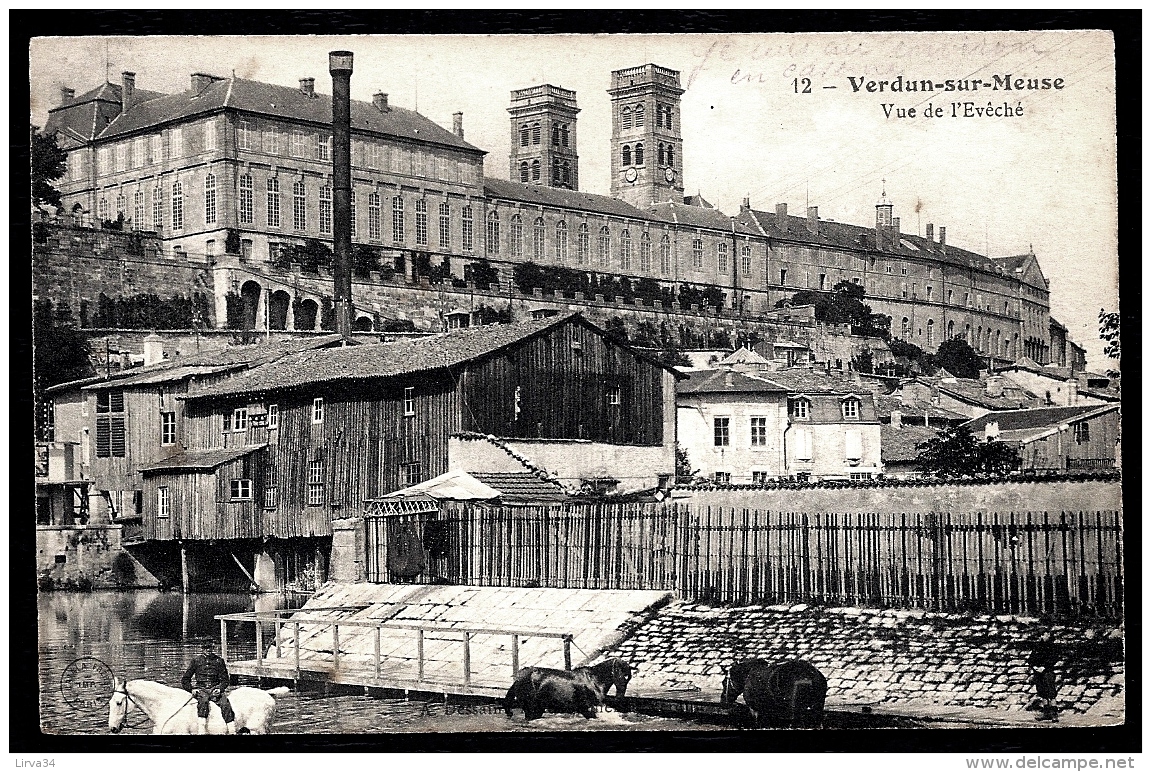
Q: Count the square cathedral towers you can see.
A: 2